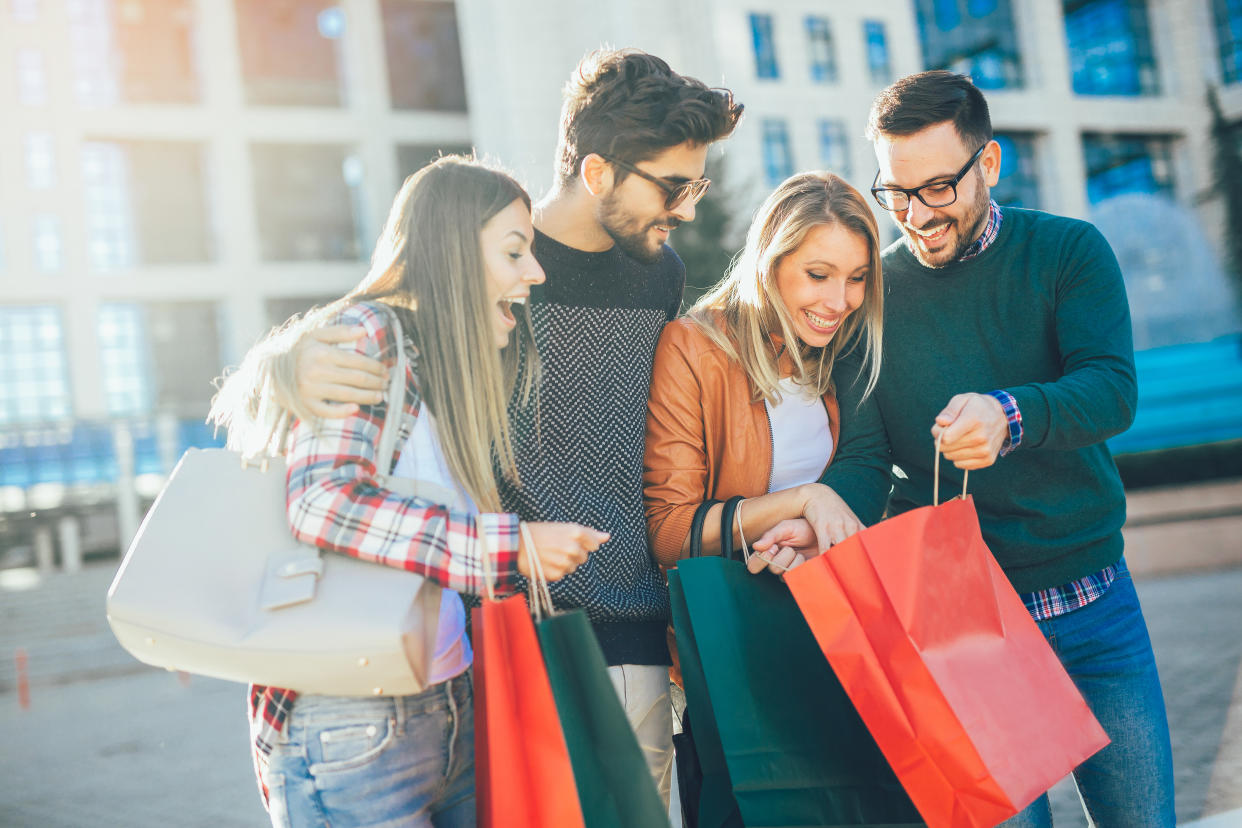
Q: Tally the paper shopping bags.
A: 4